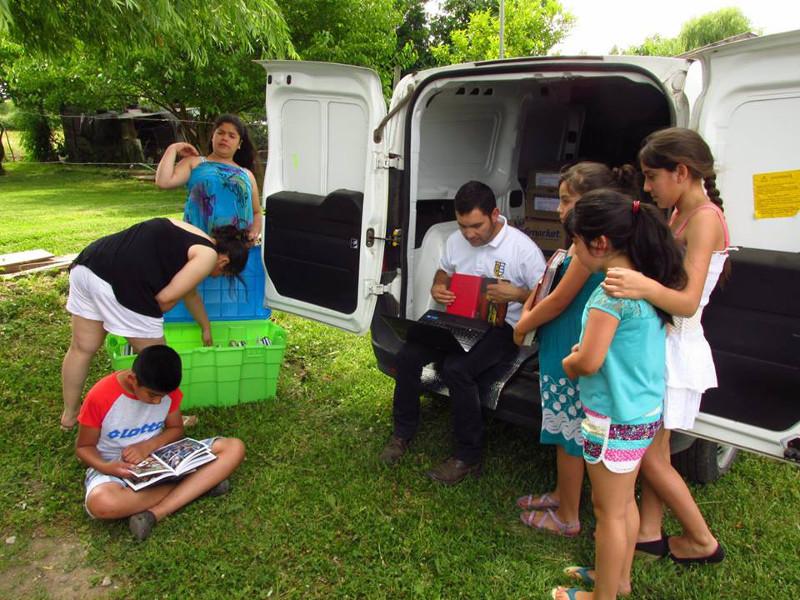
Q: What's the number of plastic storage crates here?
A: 2